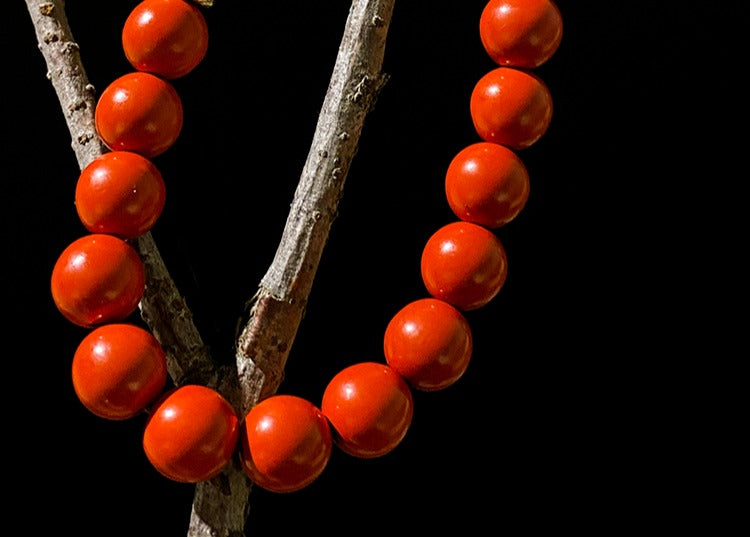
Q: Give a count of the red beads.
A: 13